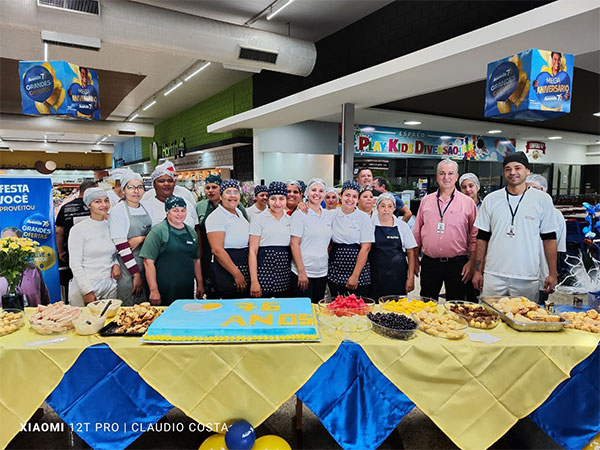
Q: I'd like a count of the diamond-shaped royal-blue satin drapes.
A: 3